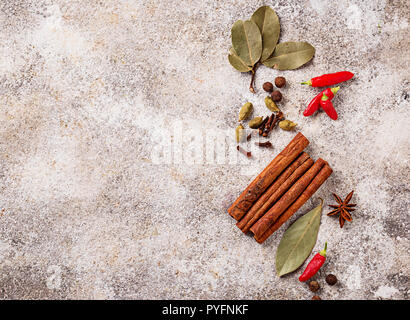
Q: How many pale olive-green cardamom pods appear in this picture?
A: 5